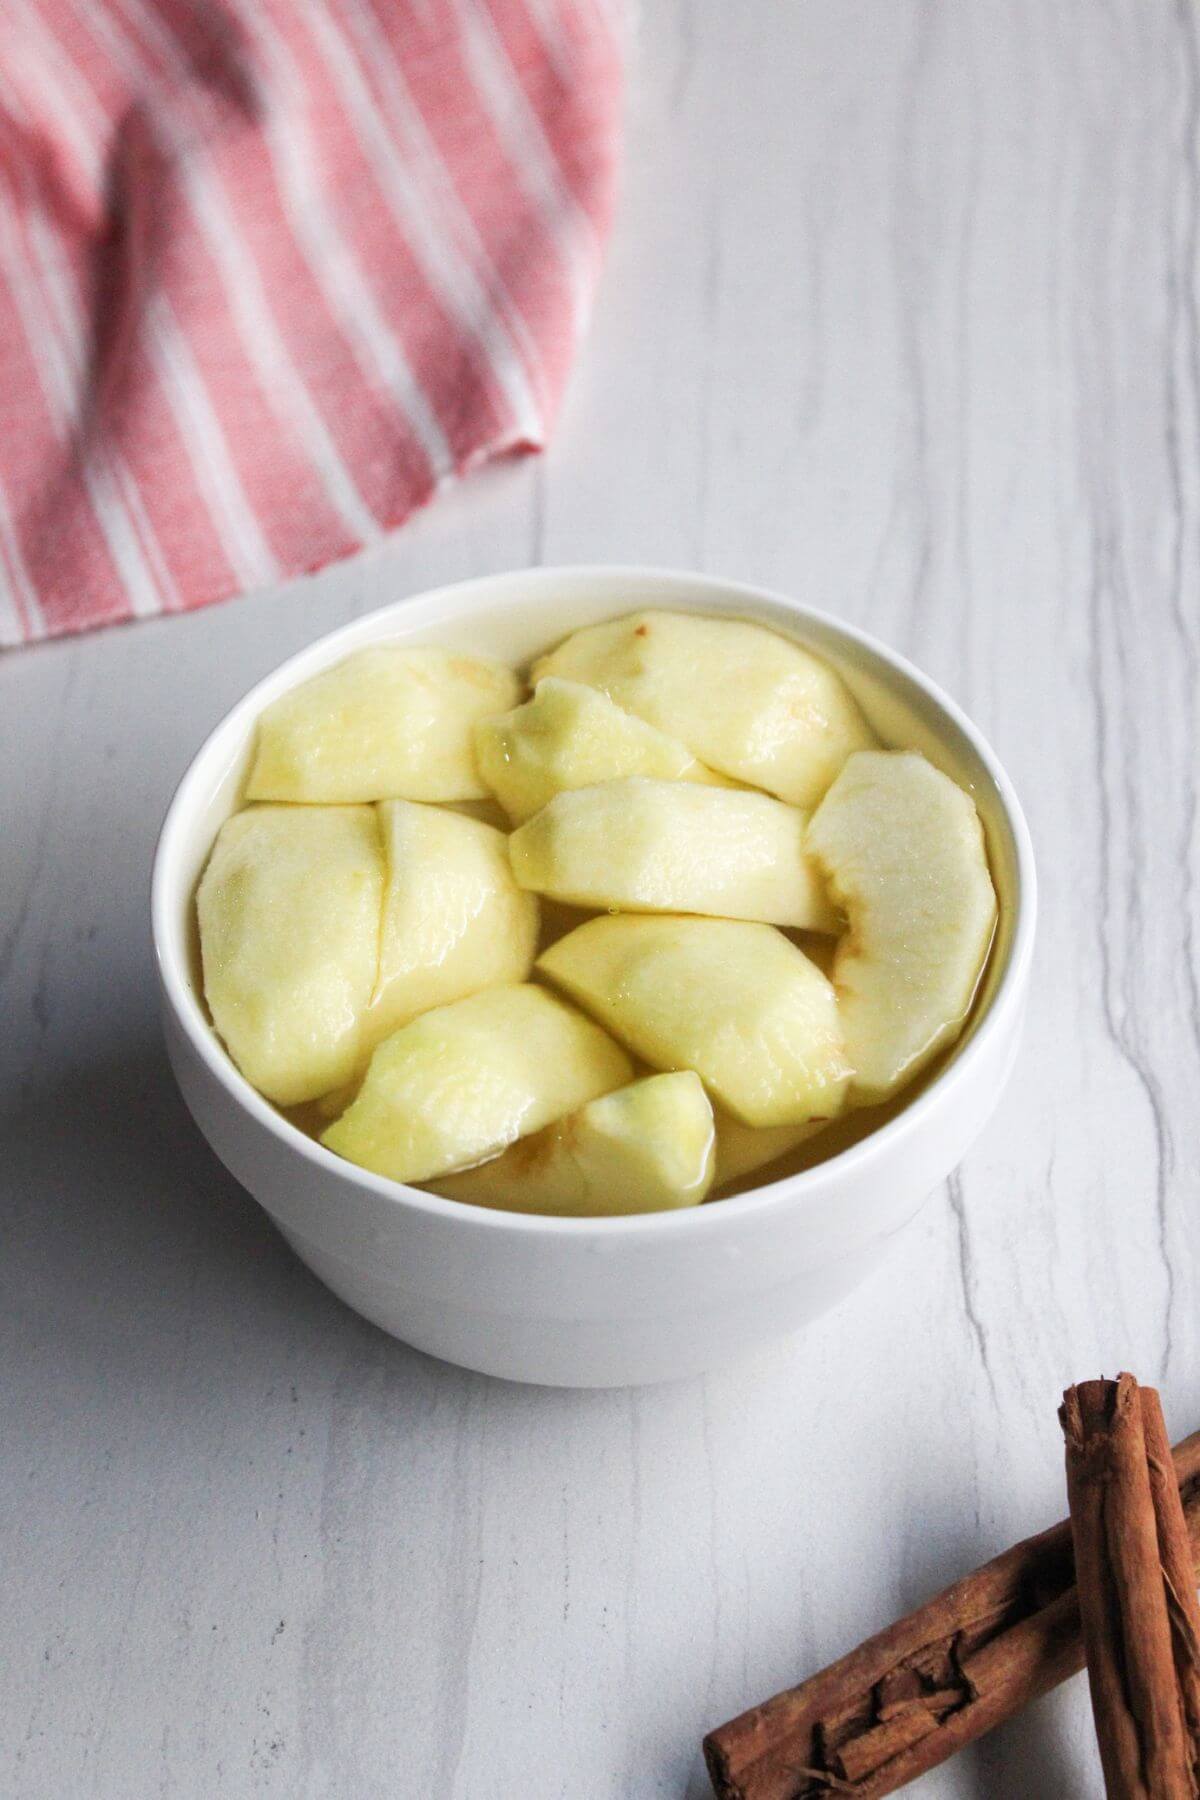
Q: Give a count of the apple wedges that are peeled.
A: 10